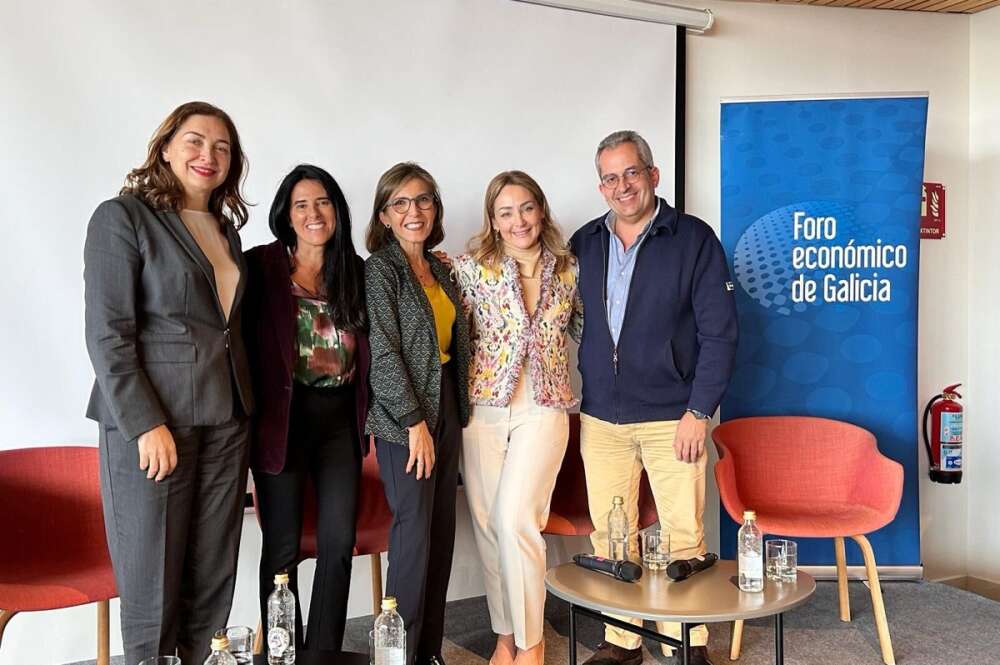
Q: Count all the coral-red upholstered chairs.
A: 4